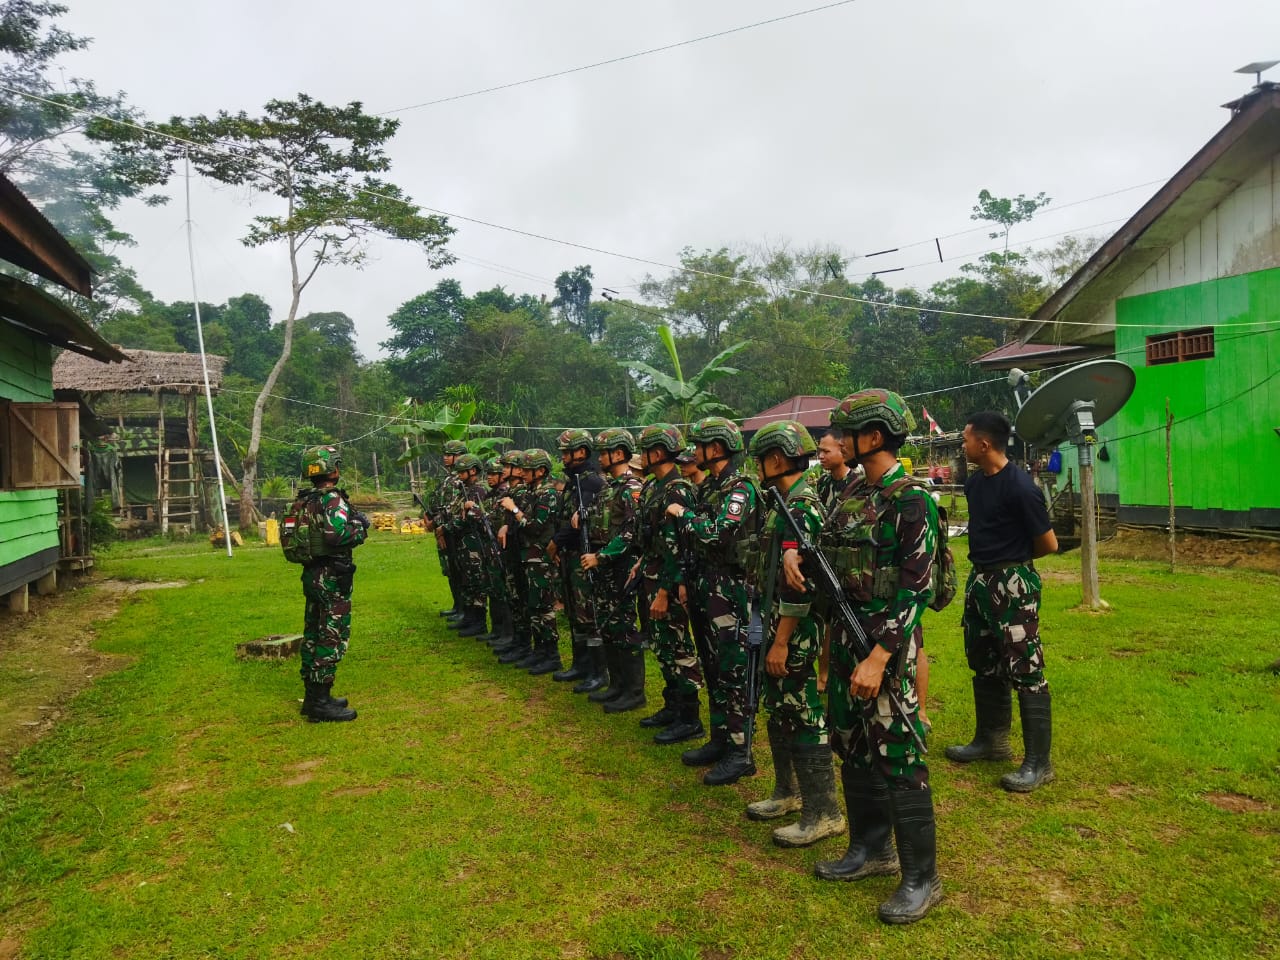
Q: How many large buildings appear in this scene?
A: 2